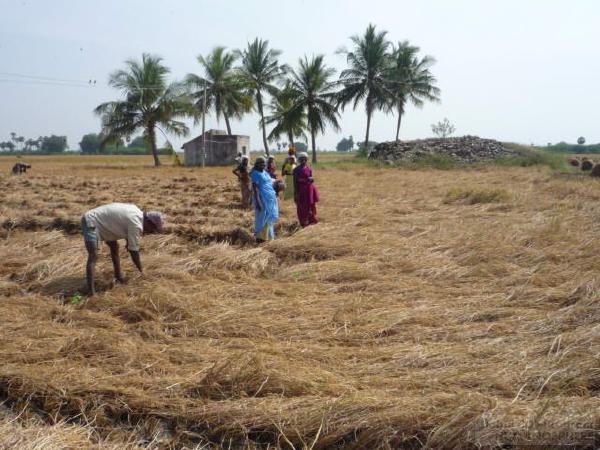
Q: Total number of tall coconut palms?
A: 7